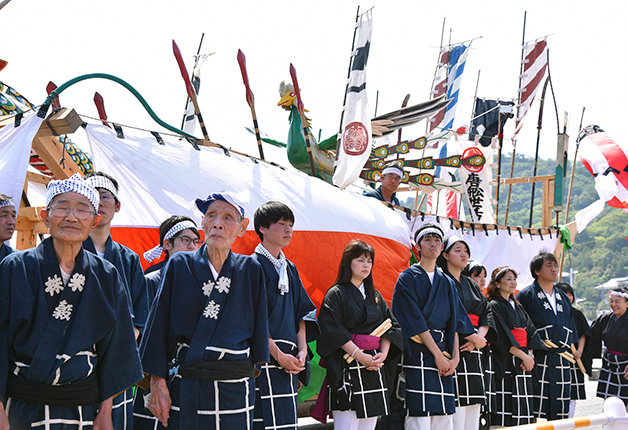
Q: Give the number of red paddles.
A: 5